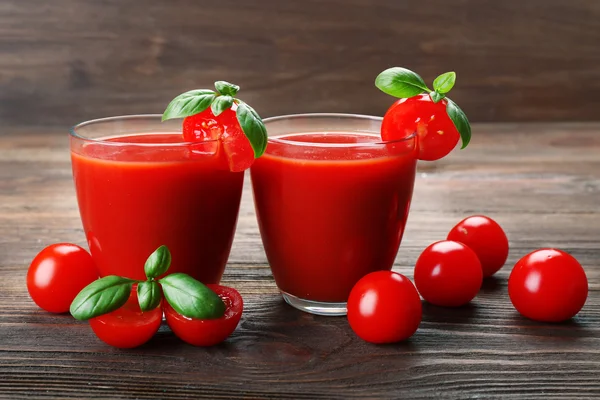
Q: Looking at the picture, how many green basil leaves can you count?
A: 12